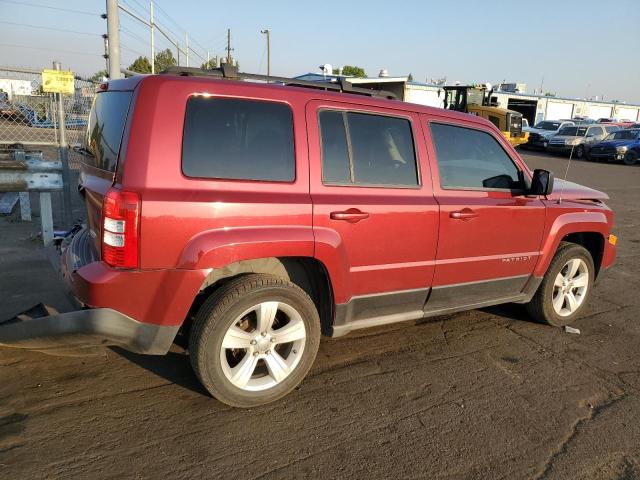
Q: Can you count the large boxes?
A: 0